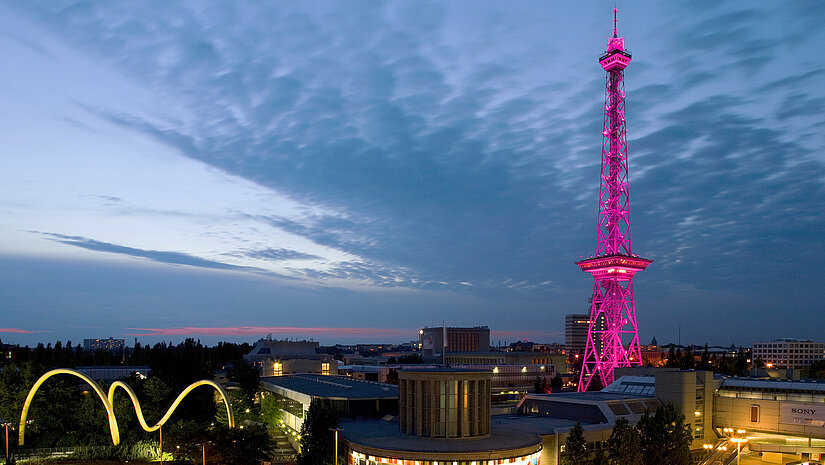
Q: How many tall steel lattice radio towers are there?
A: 1